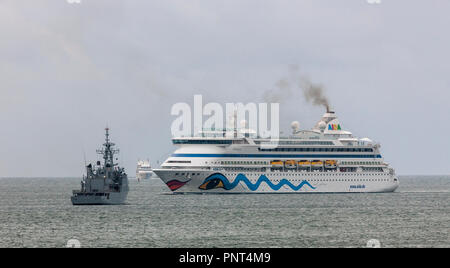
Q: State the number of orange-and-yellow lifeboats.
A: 5